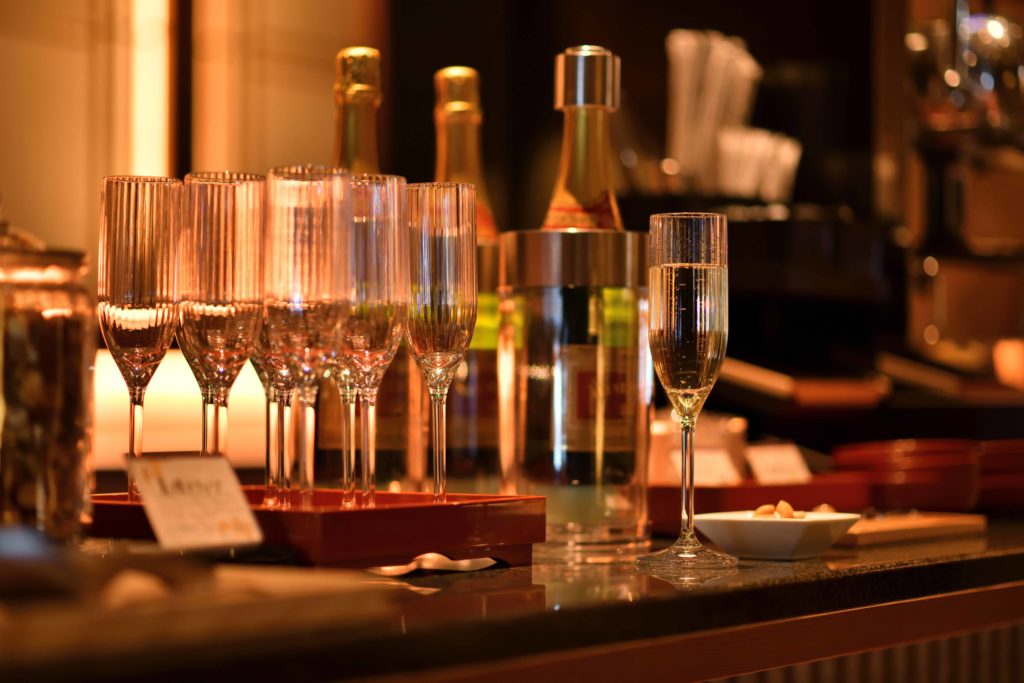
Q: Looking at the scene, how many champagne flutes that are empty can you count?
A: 9